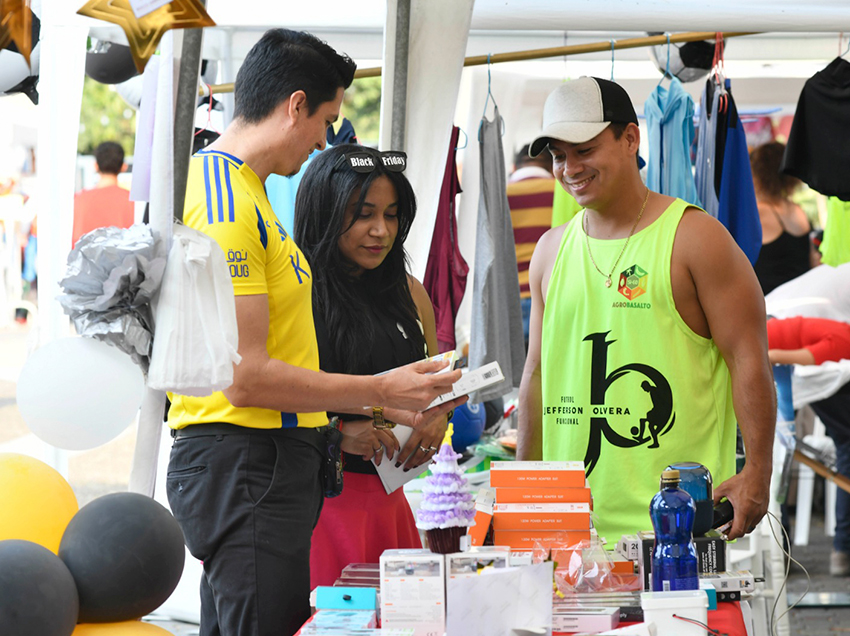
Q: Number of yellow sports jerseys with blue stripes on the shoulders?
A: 1